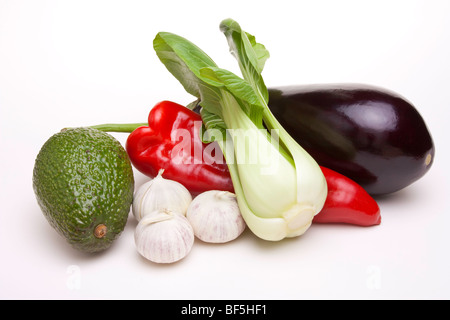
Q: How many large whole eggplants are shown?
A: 1